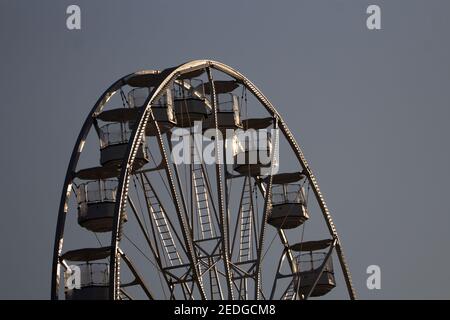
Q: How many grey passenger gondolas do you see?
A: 9